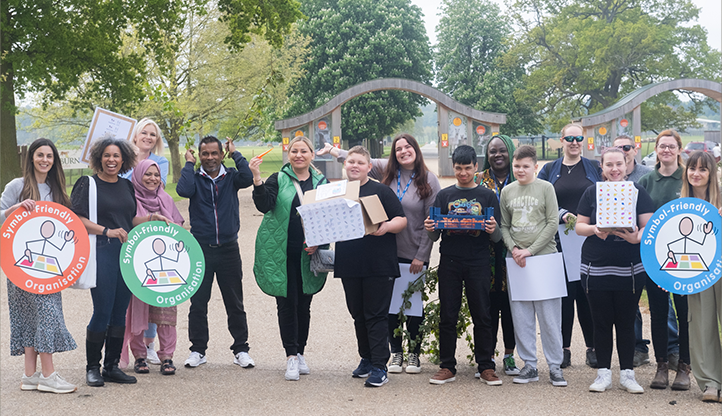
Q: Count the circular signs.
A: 3